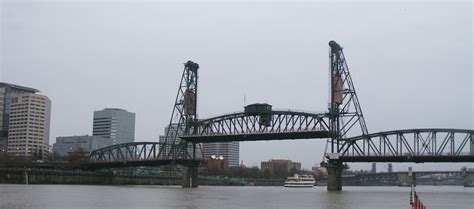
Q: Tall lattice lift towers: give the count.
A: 2